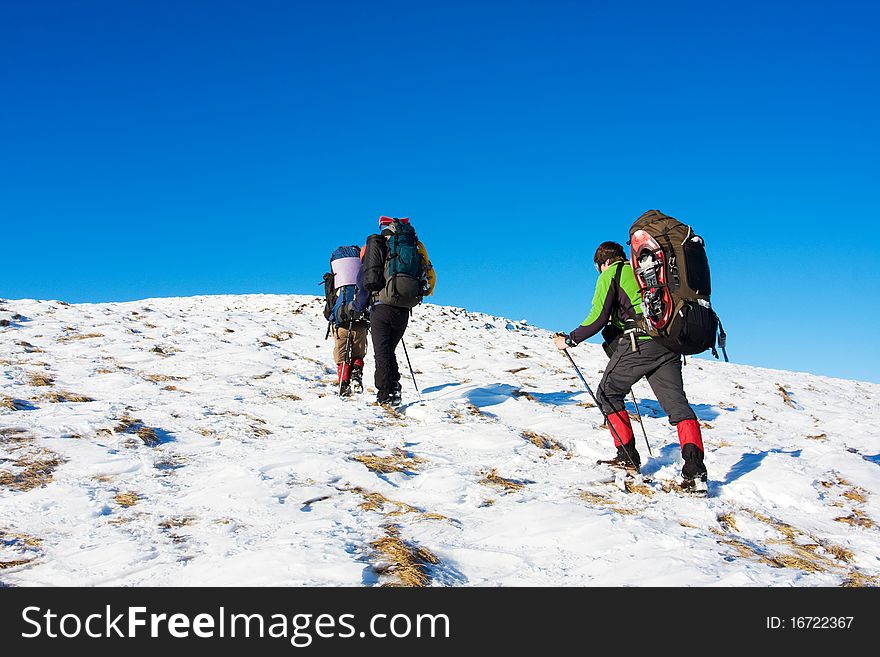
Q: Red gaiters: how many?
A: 4